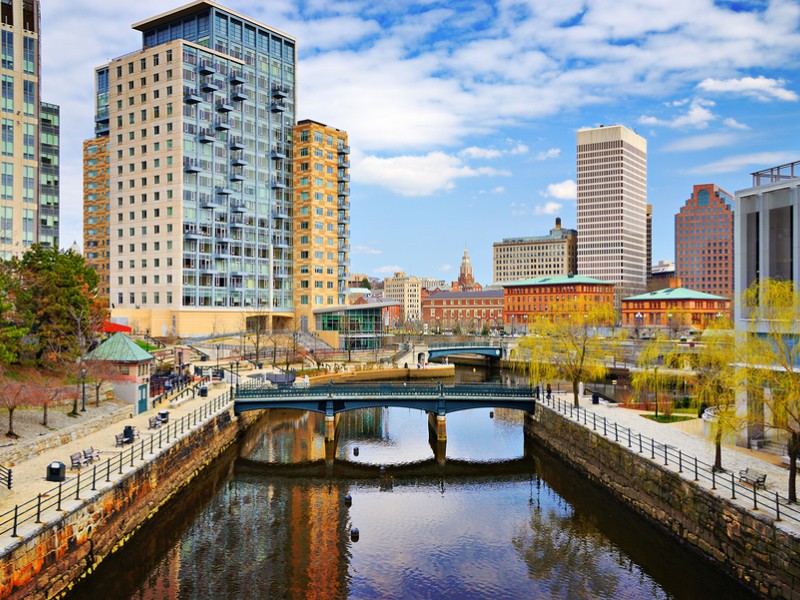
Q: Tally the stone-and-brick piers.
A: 2